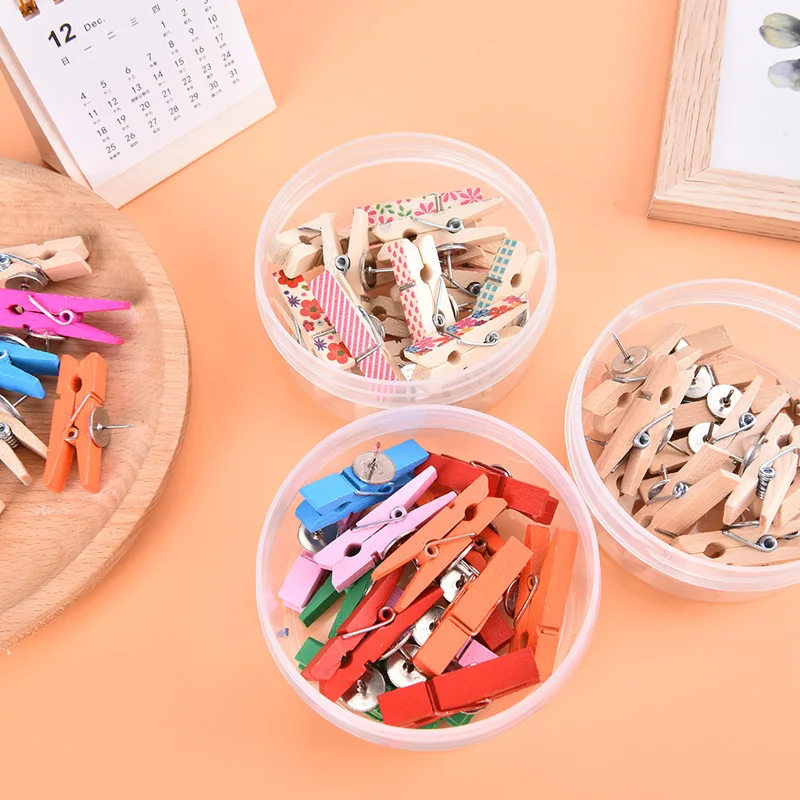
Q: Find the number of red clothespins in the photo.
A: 4